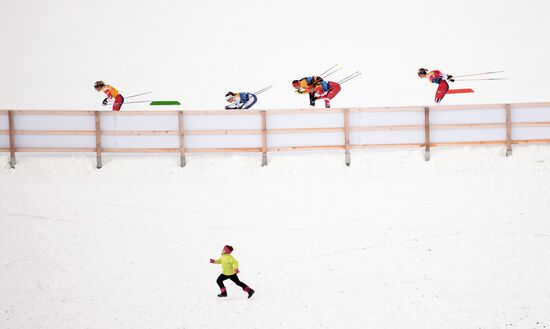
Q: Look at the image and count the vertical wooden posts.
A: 7